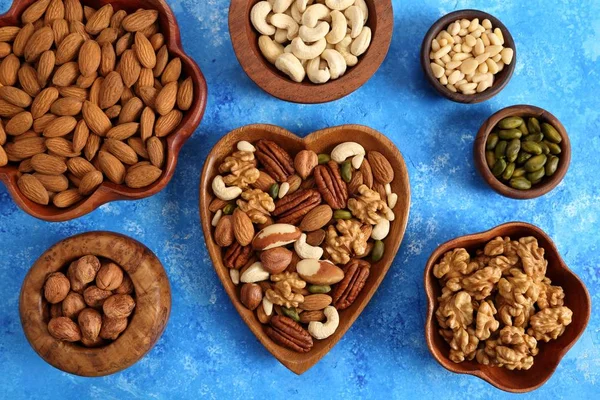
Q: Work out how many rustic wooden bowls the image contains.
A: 7